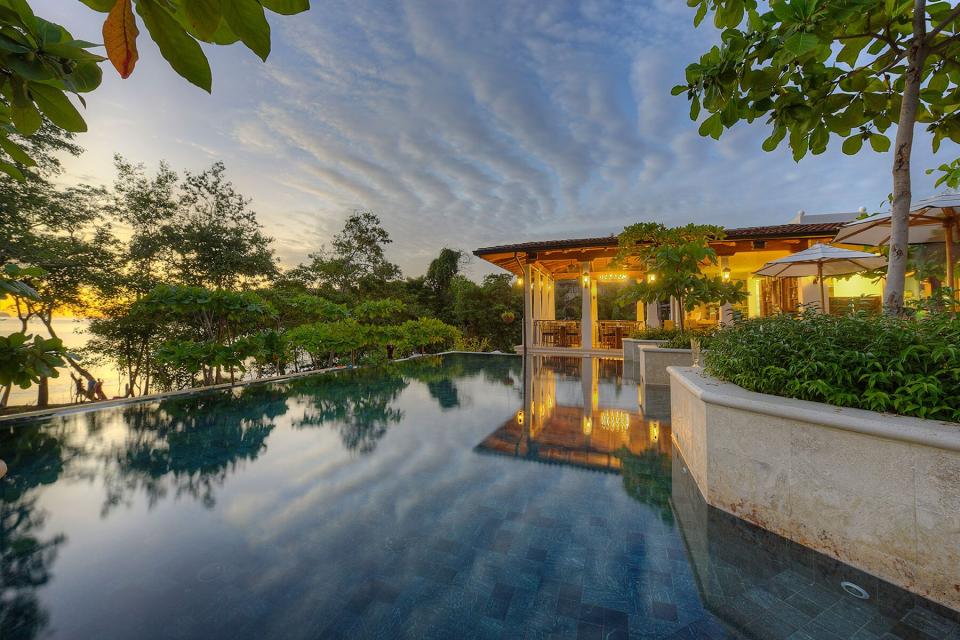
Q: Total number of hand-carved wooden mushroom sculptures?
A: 0